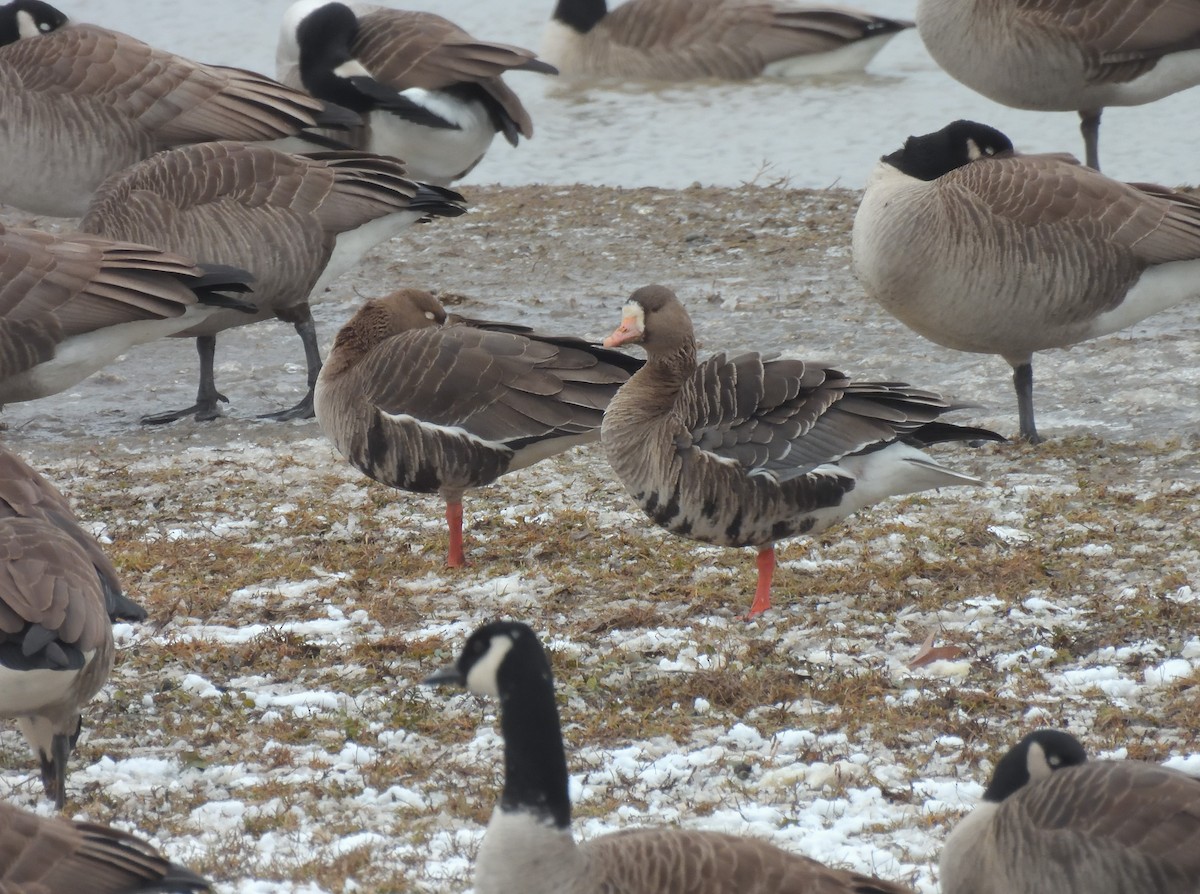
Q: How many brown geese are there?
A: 2